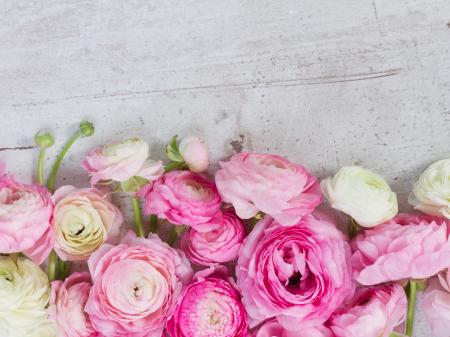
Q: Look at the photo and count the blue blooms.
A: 0